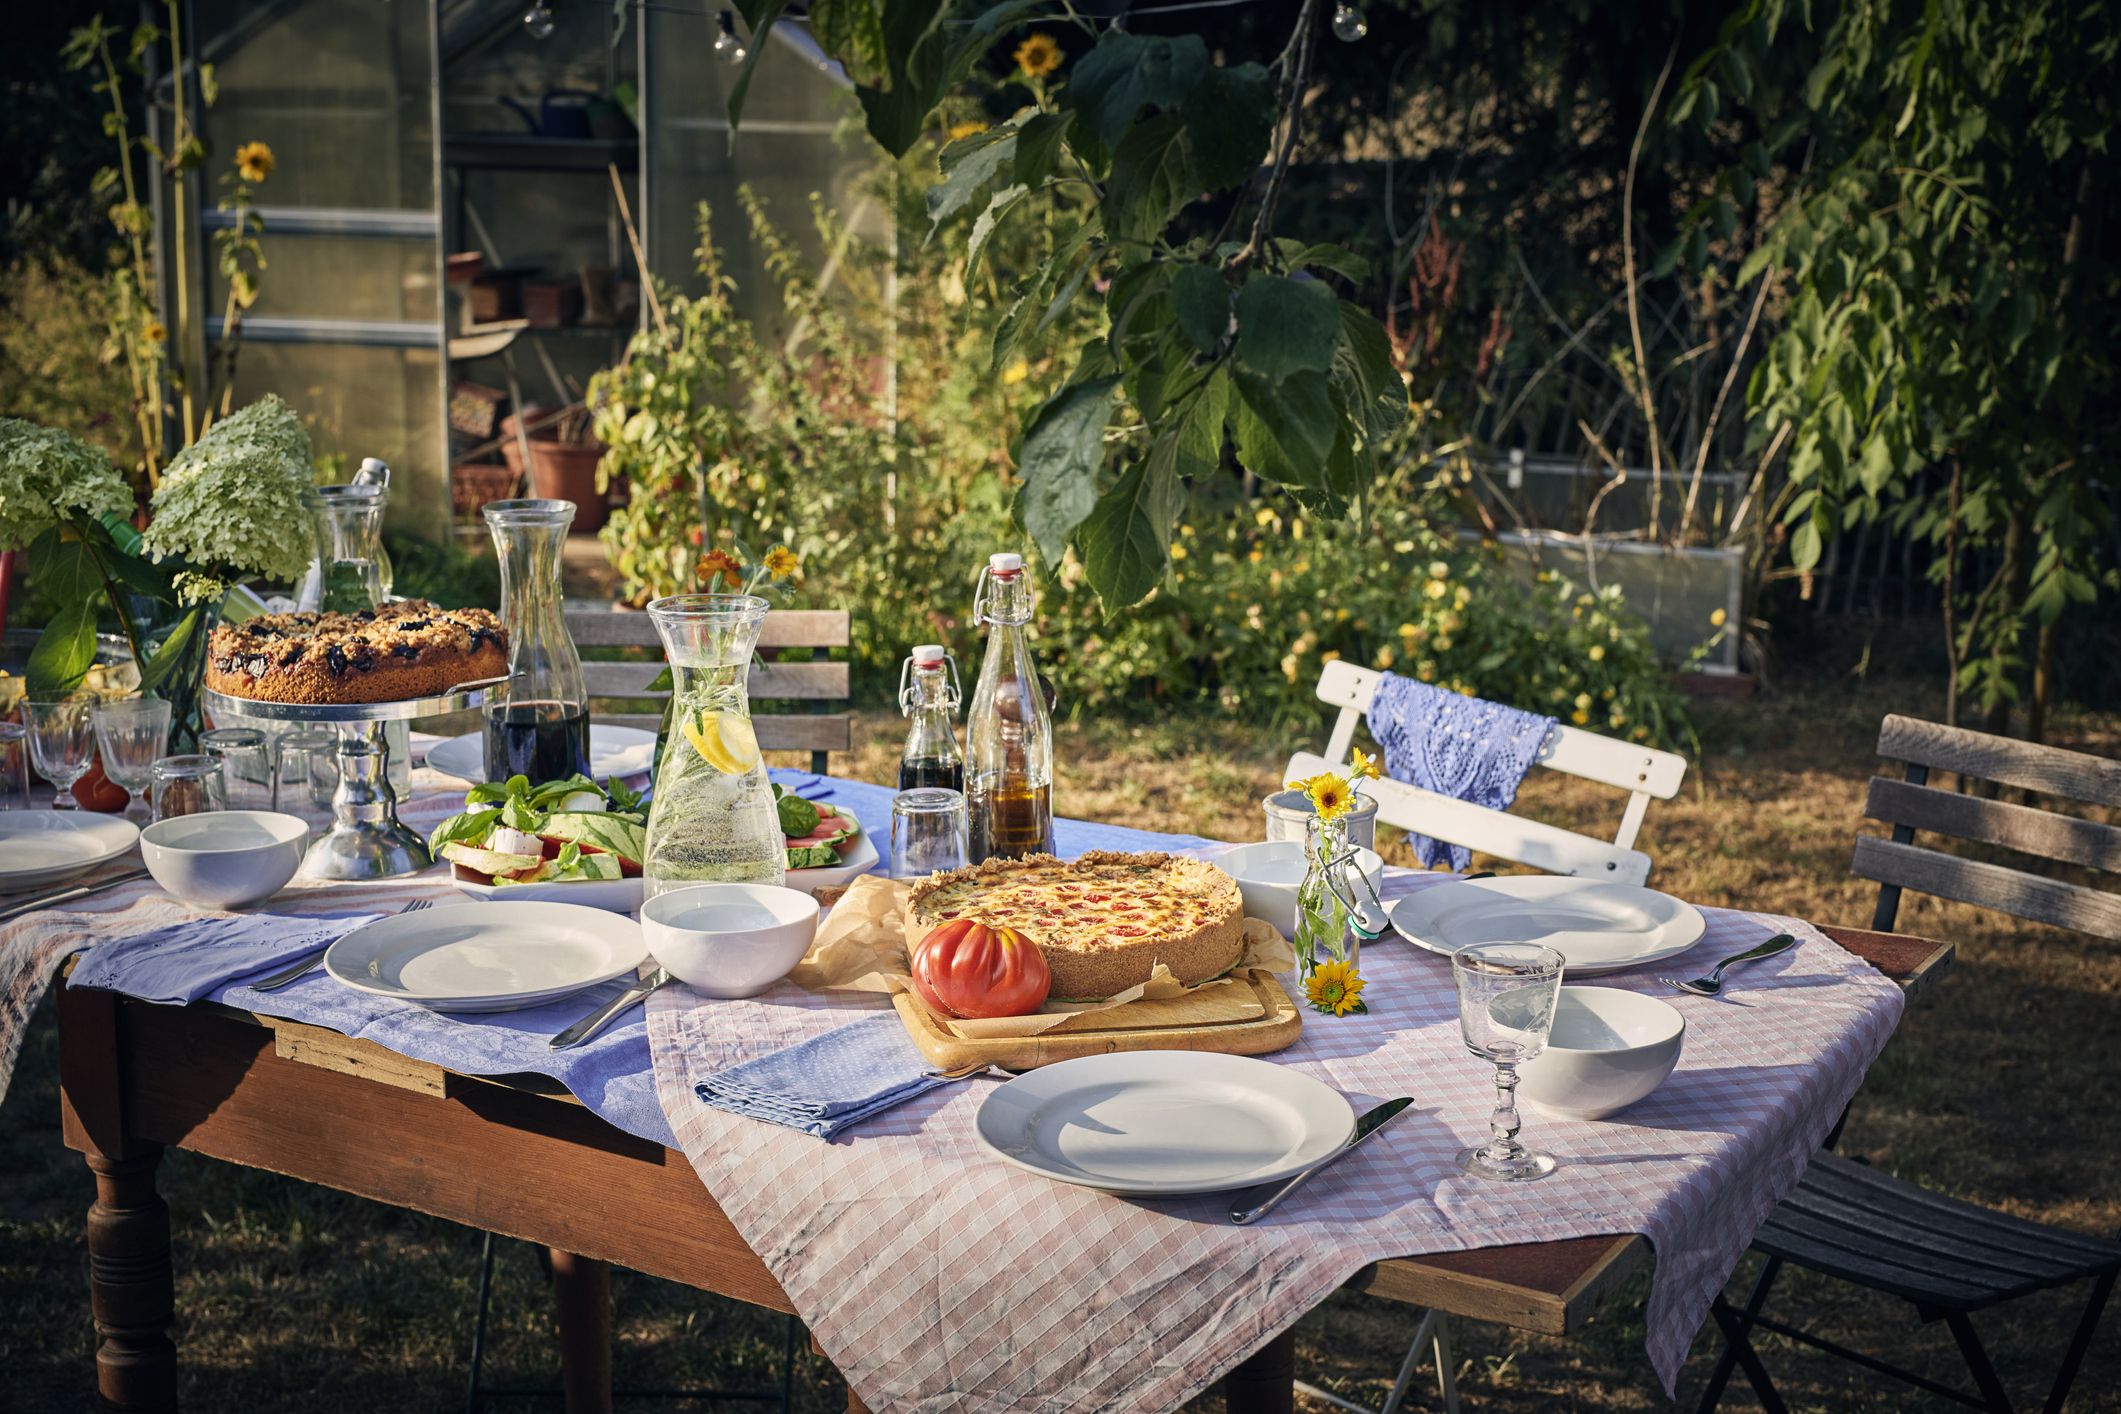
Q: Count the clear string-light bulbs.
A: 3